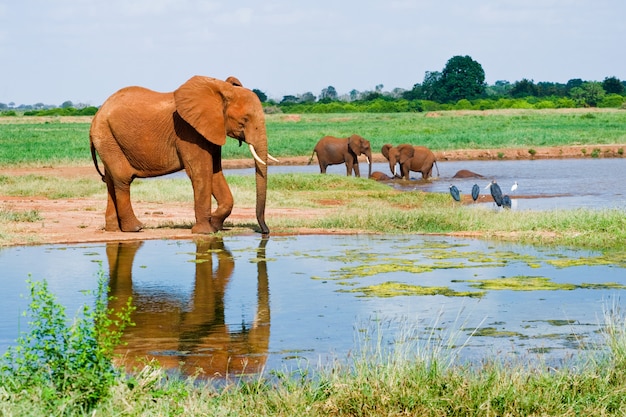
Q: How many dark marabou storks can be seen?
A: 4